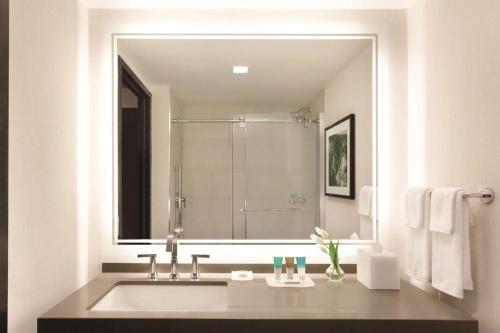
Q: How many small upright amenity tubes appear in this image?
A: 3